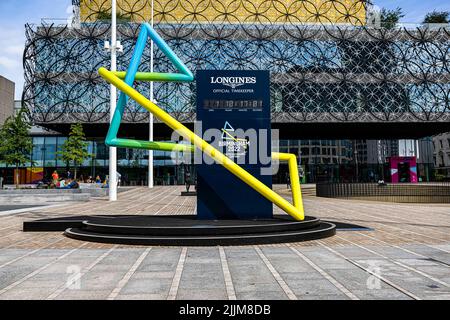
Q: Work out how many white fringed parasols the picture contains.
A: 0